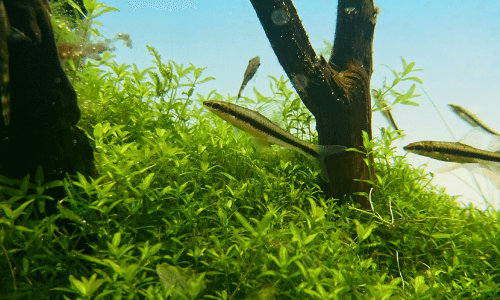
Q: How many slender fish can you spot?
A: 5